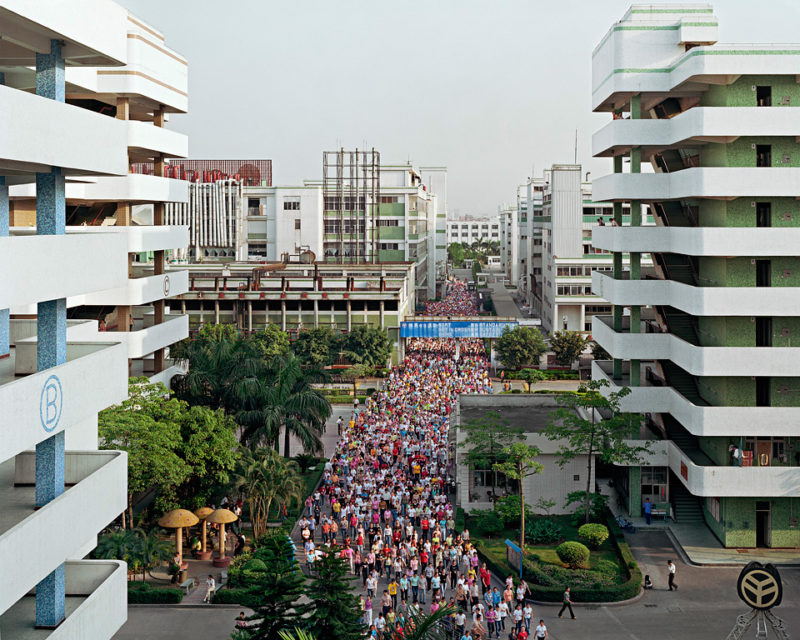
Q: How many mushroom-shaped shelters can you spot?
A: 3